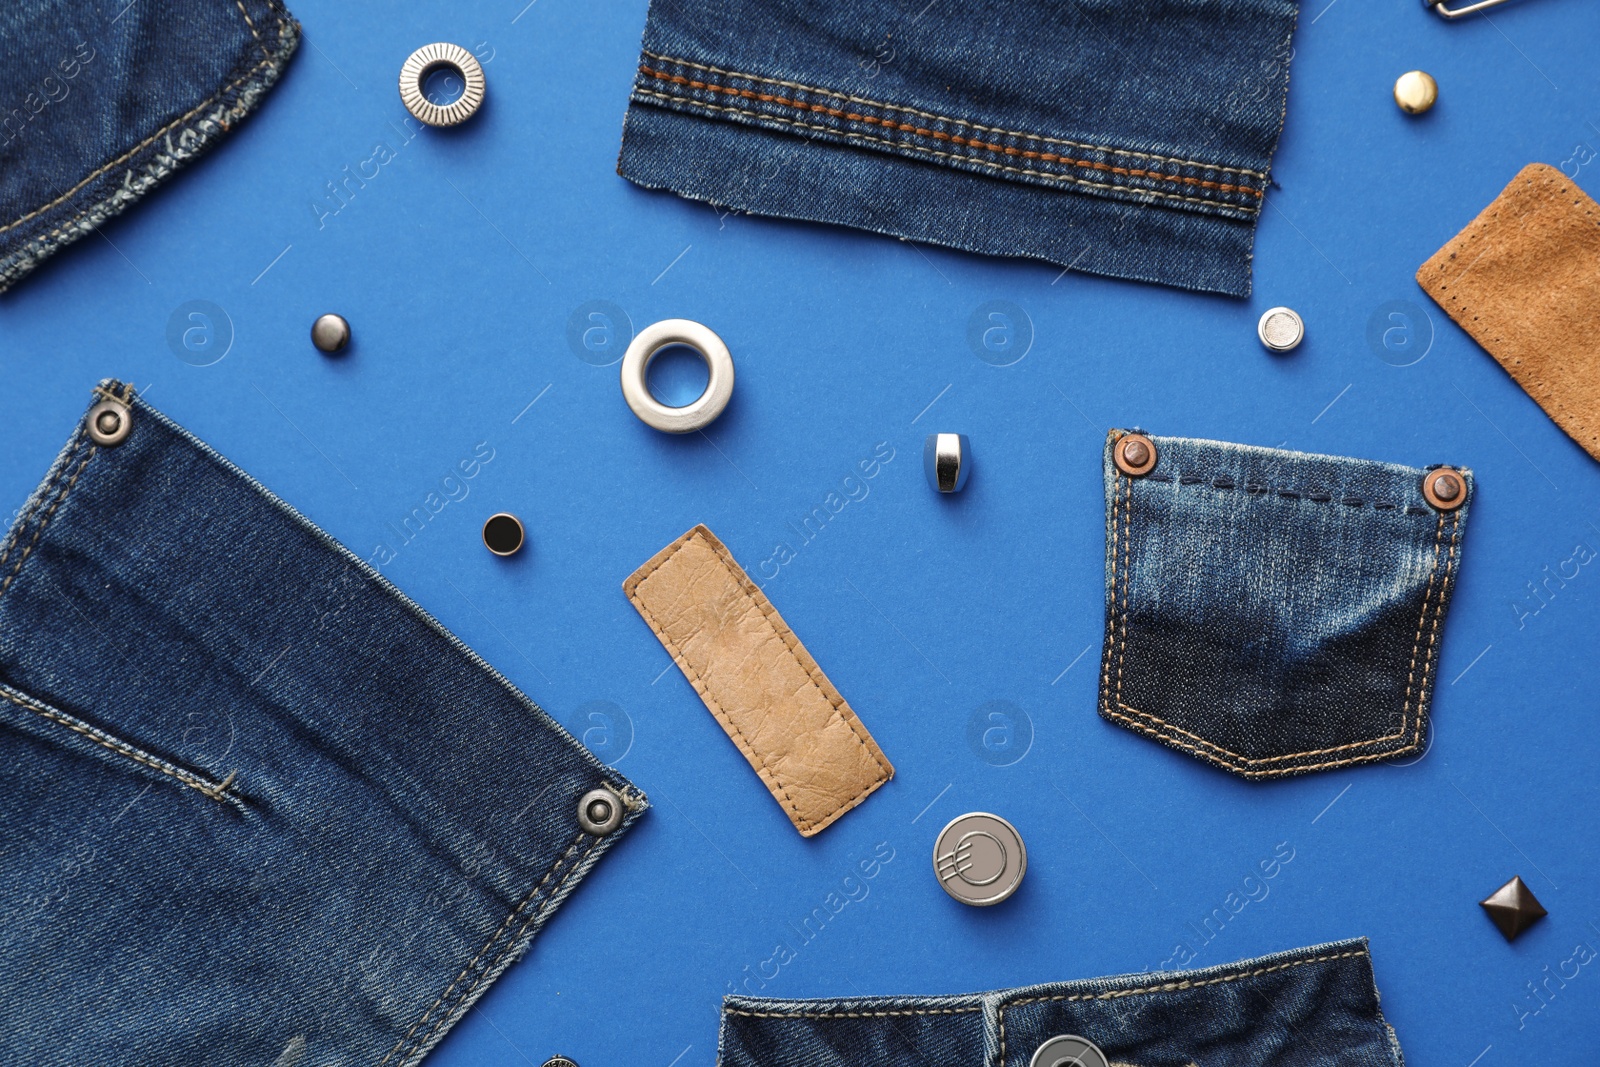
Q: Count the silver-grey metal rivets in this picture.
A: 2